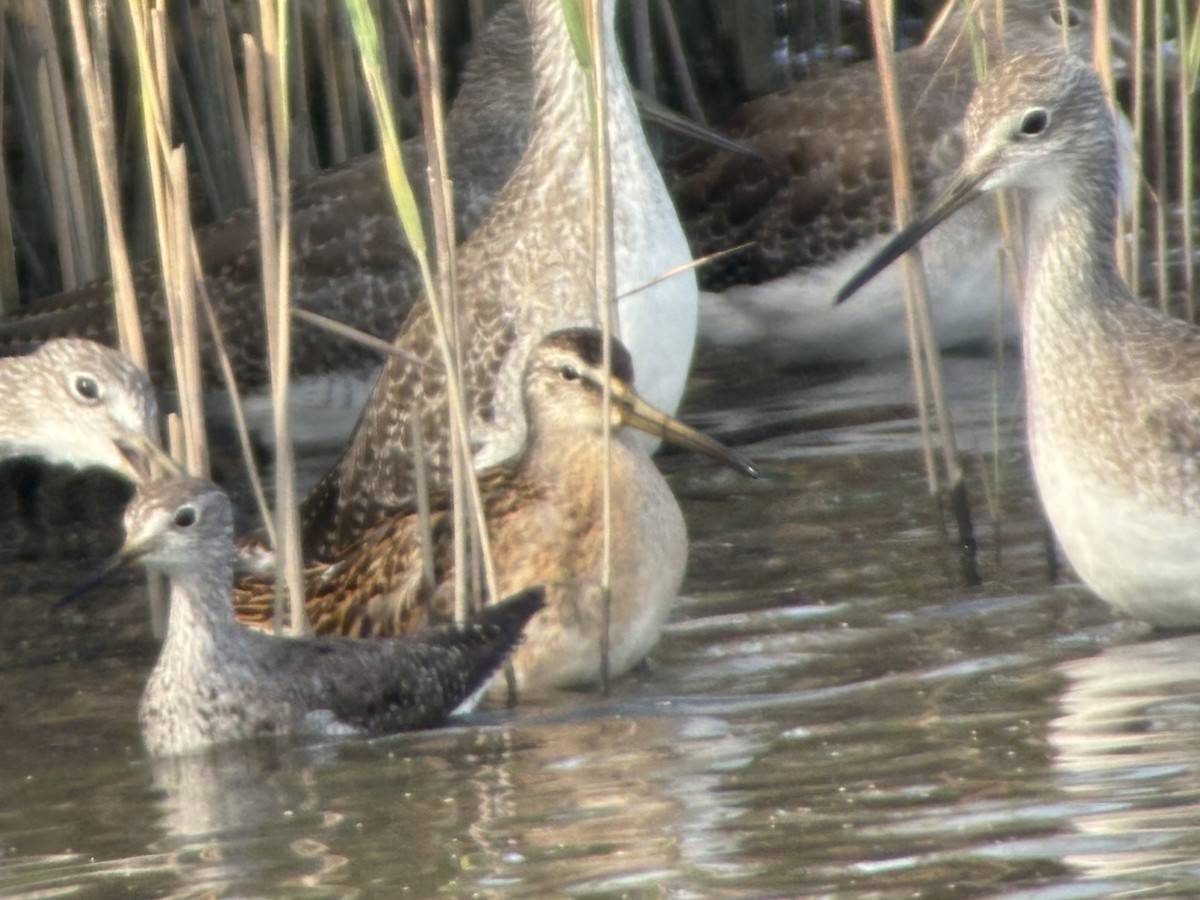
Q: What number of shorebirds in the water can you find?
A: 7